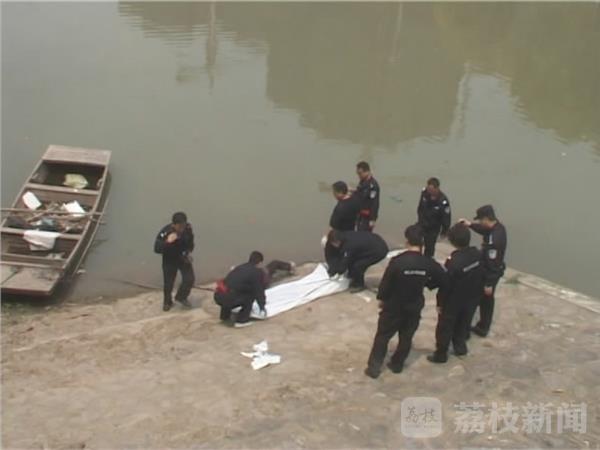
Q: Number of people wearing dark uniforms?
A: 9